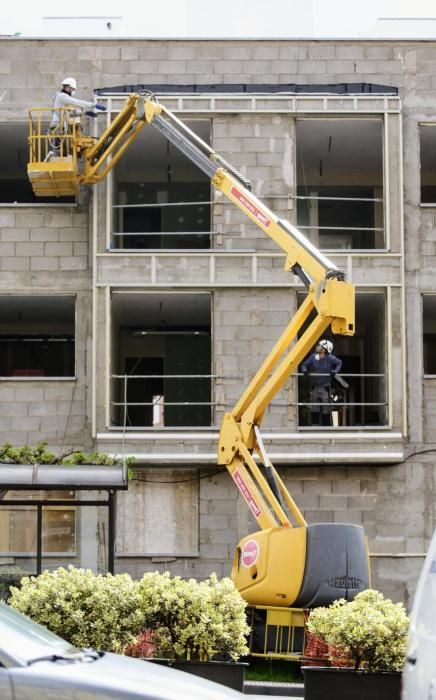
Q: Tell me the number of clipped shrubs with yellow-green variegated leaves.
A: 3